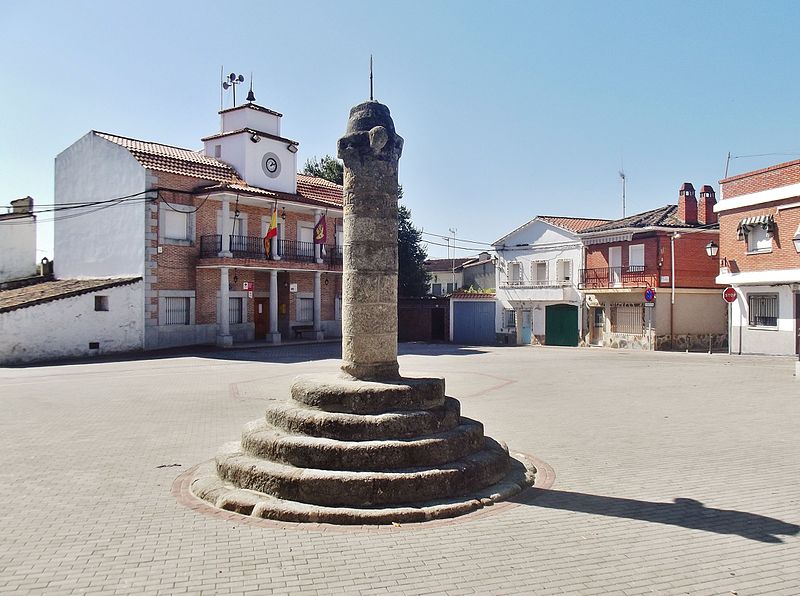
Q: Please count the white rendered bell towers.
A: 1